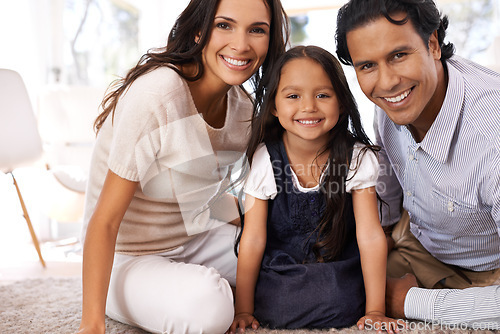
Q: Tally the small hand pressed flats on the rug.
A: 2